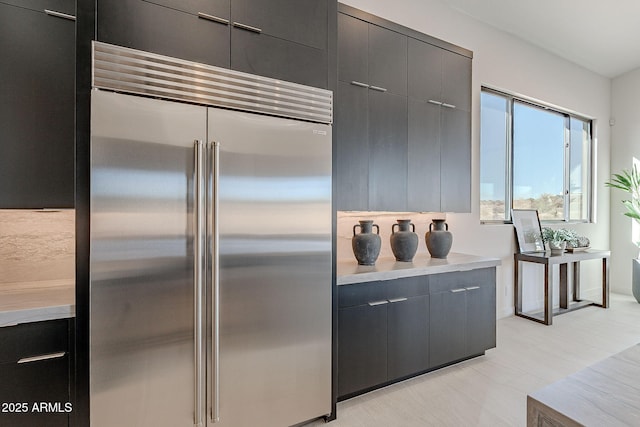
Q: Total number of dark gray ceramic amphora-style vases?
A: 3